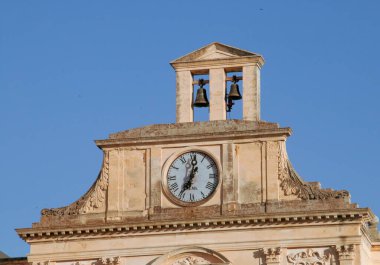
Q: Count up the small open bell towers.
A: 1